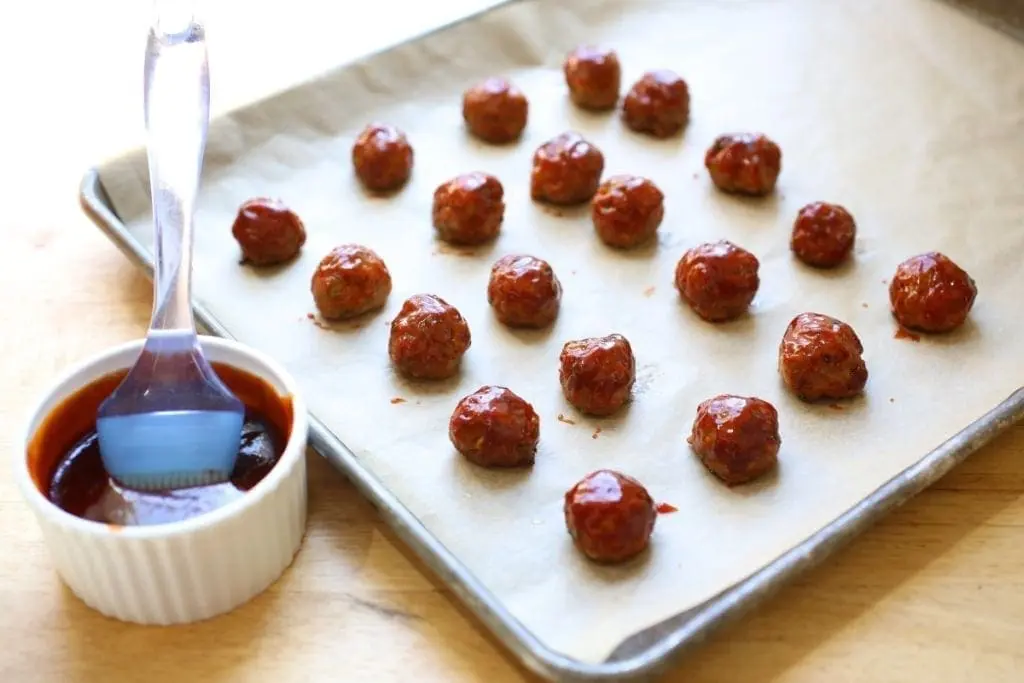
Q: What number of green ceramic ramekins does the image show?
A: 0